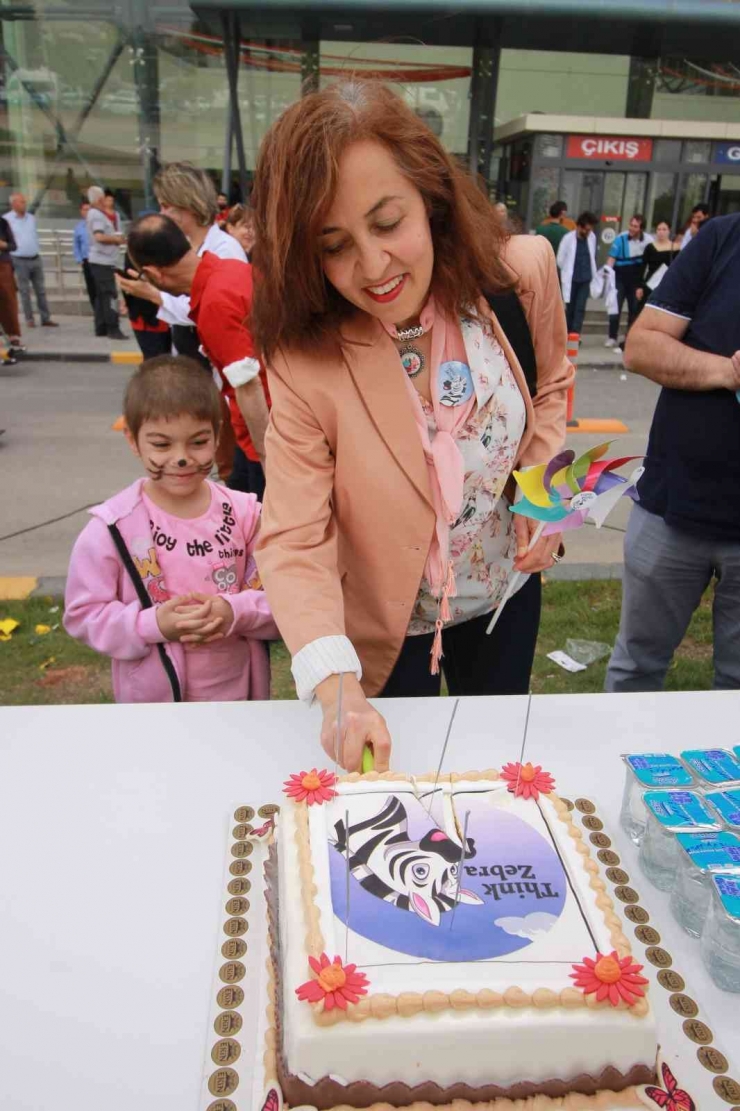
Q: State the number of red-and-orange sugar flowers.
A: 4